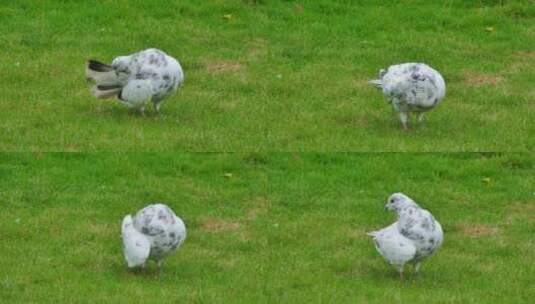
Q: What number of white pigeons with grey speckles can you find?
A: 4